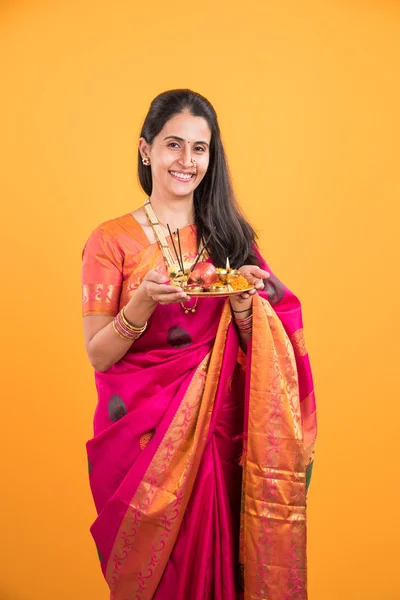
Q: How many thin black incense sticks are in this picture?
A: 3